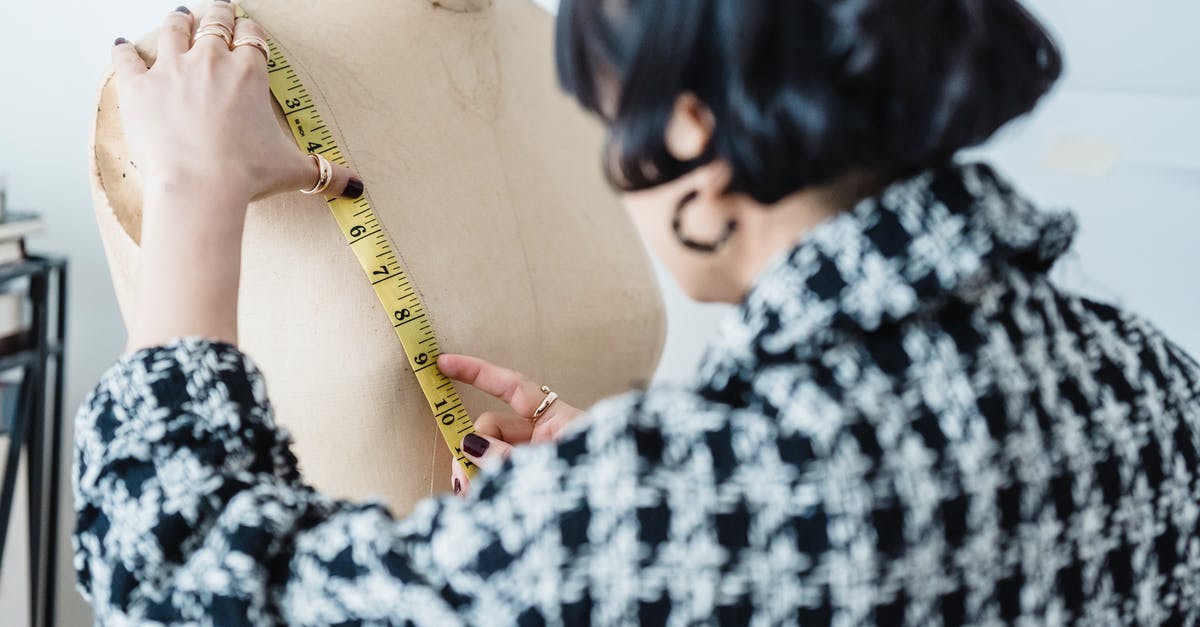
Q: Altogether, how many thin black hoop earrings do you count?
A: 1